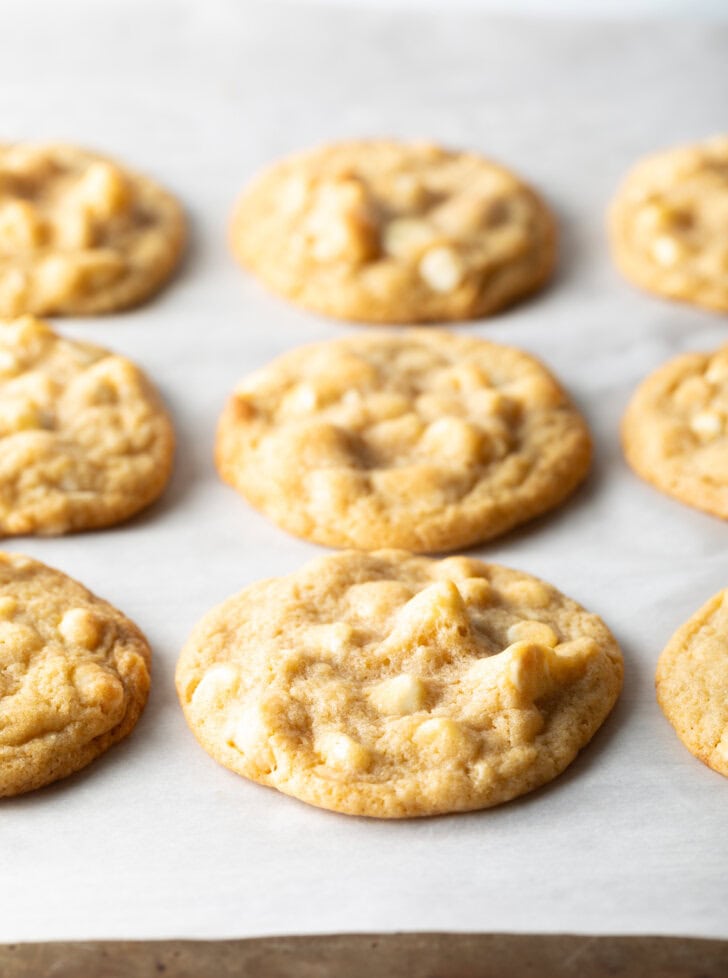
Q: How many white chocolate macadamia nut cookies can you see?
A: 9